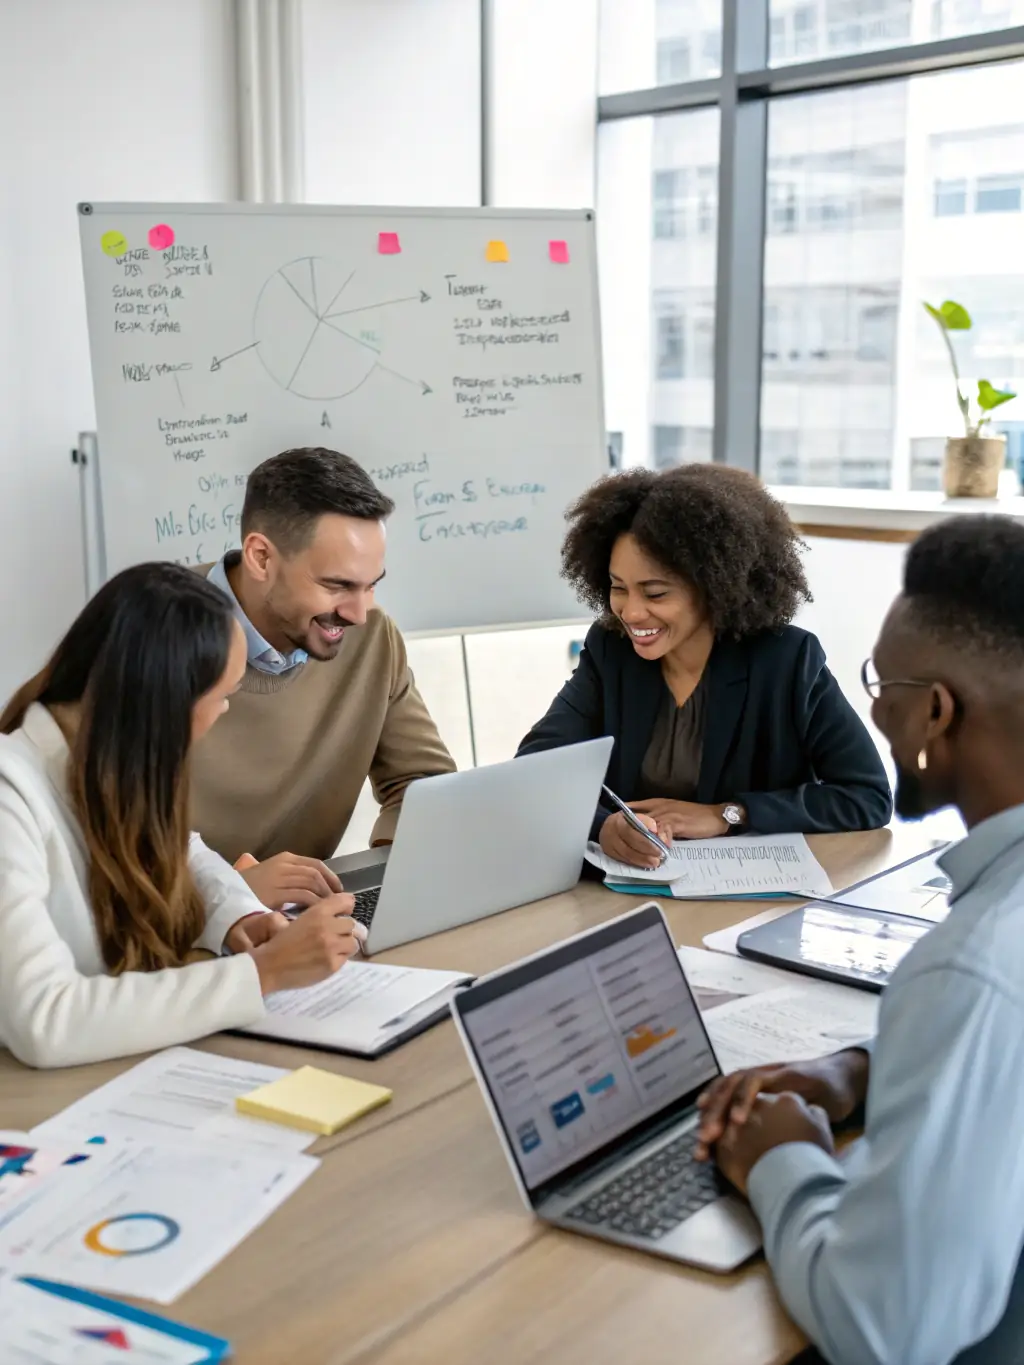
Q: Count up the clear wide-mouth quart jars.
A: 0